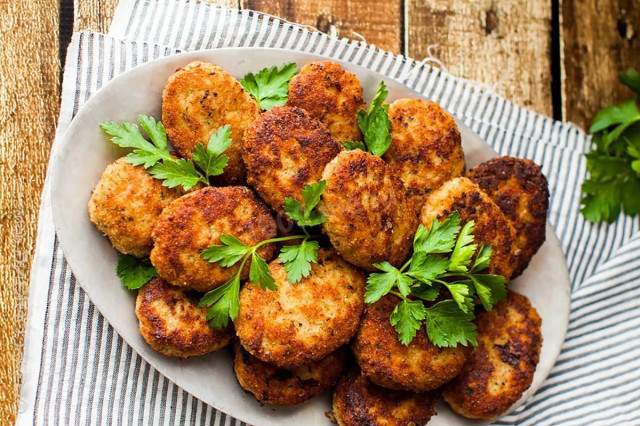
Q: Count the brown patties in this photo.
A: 15